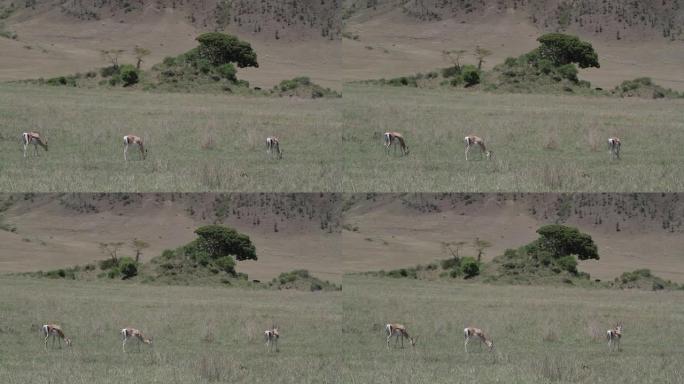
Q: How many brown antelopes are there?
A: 12